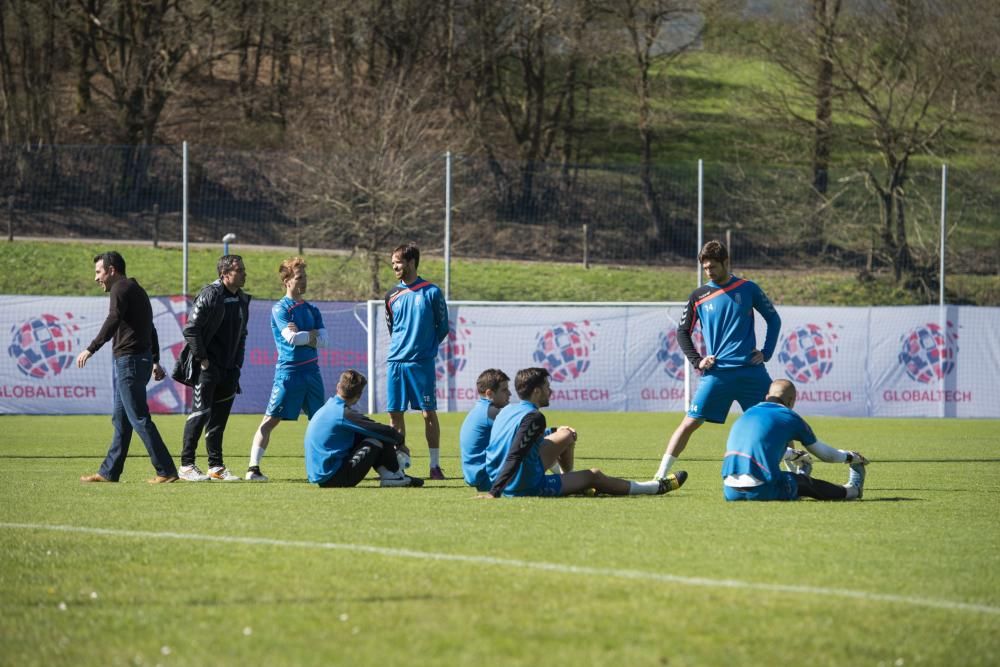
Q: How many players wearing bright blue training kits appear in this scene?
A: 7